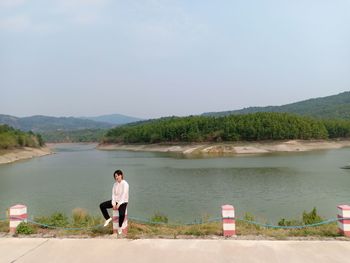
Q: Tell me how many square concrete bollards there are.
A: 4